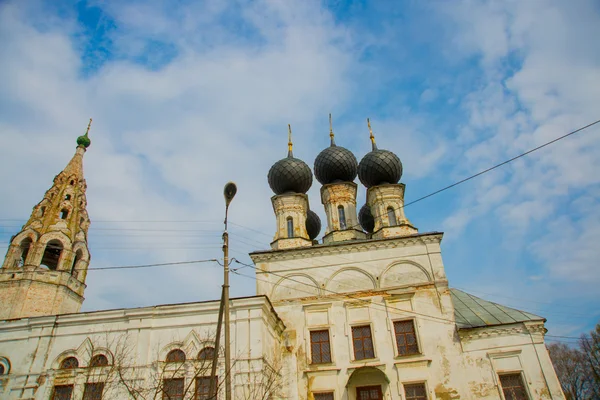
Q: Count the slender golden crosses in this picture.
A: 4